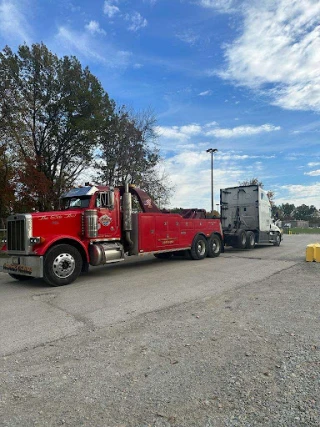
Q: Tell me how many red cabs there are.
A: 1